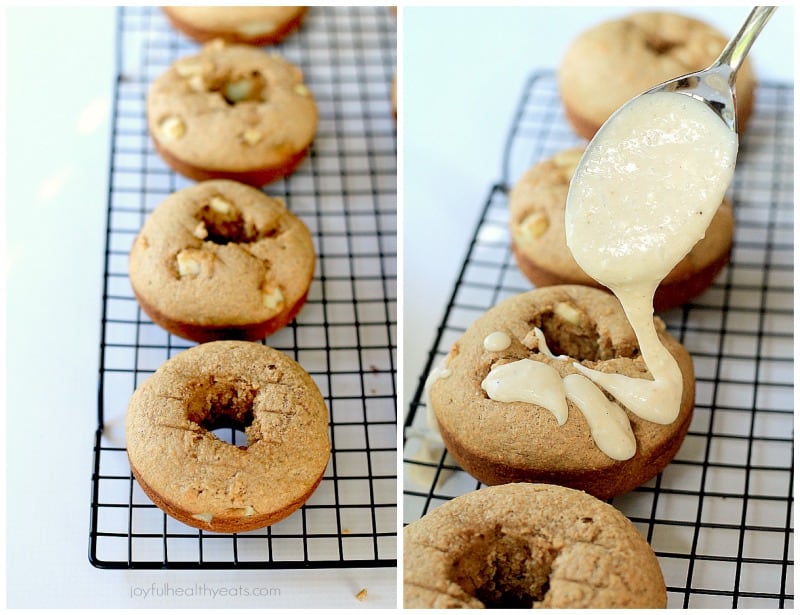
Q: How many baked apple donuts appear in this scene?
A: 8